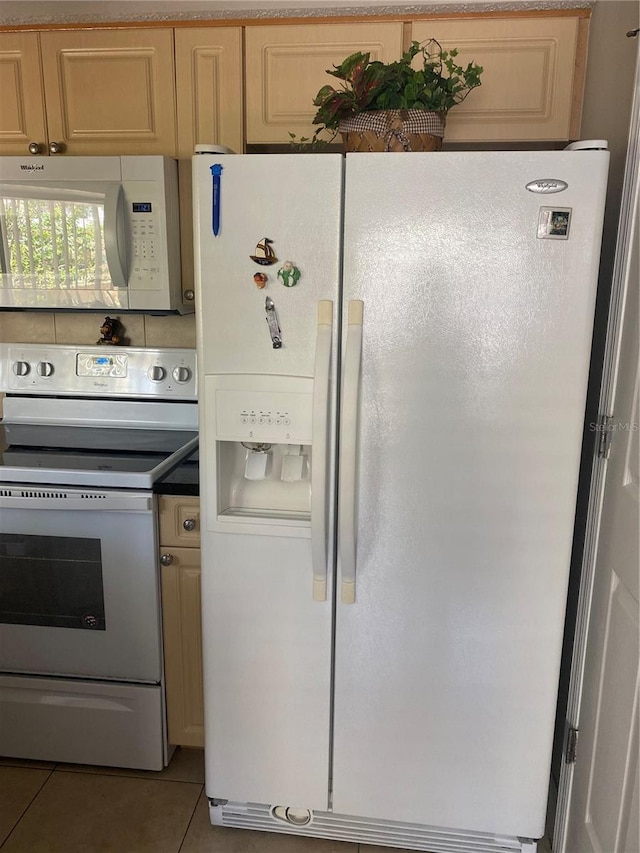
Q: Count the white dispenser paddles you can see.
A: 2